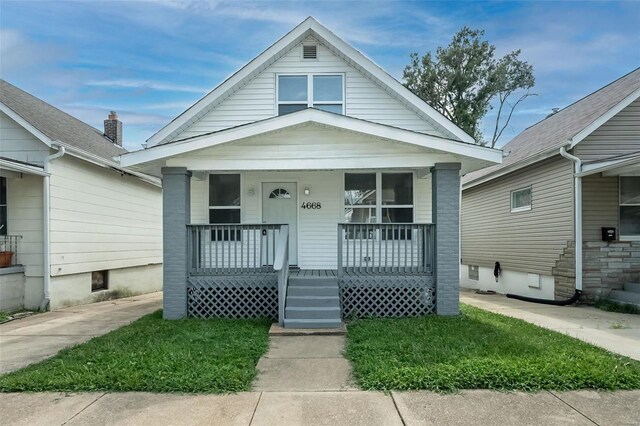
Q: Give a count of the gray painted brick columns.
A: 2